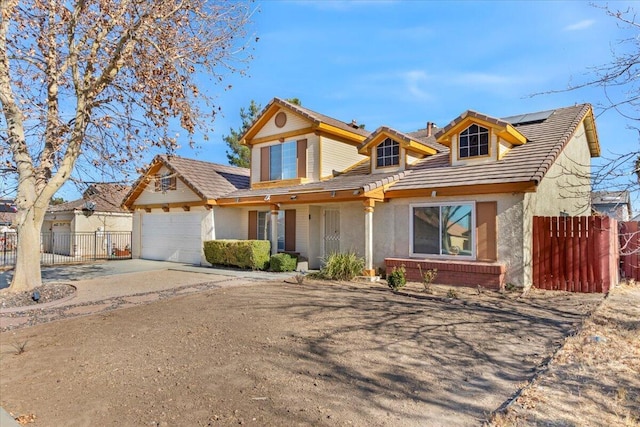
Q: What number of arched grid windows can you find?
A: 2